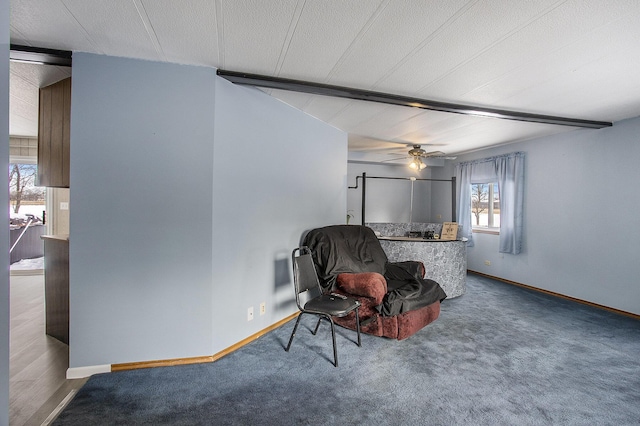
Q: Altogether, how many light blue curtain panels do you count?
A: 2